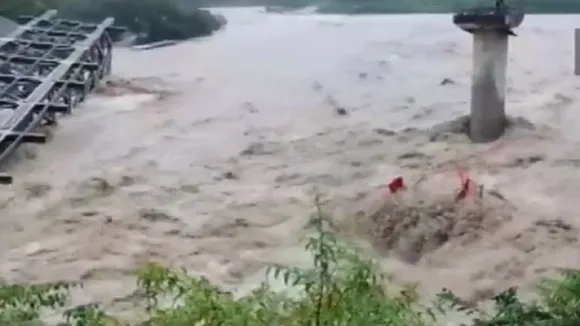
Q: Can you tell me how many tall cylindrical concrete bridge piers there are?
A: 1